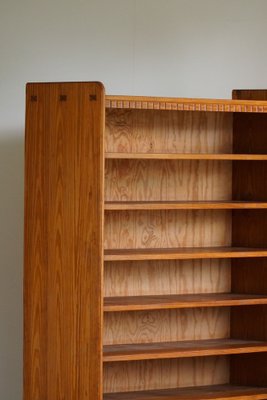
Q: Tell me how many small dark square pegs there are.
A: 3